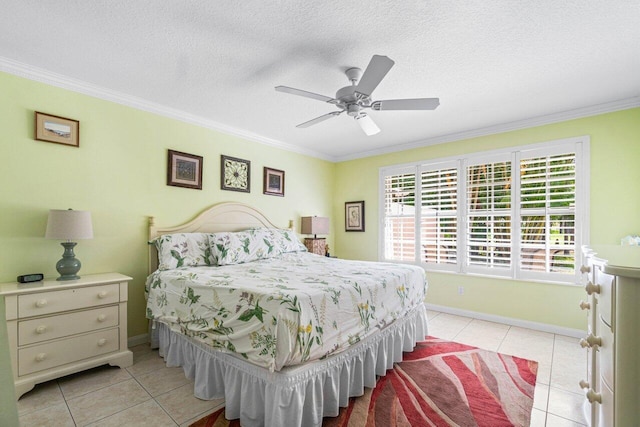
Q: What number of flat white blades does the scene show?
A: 5